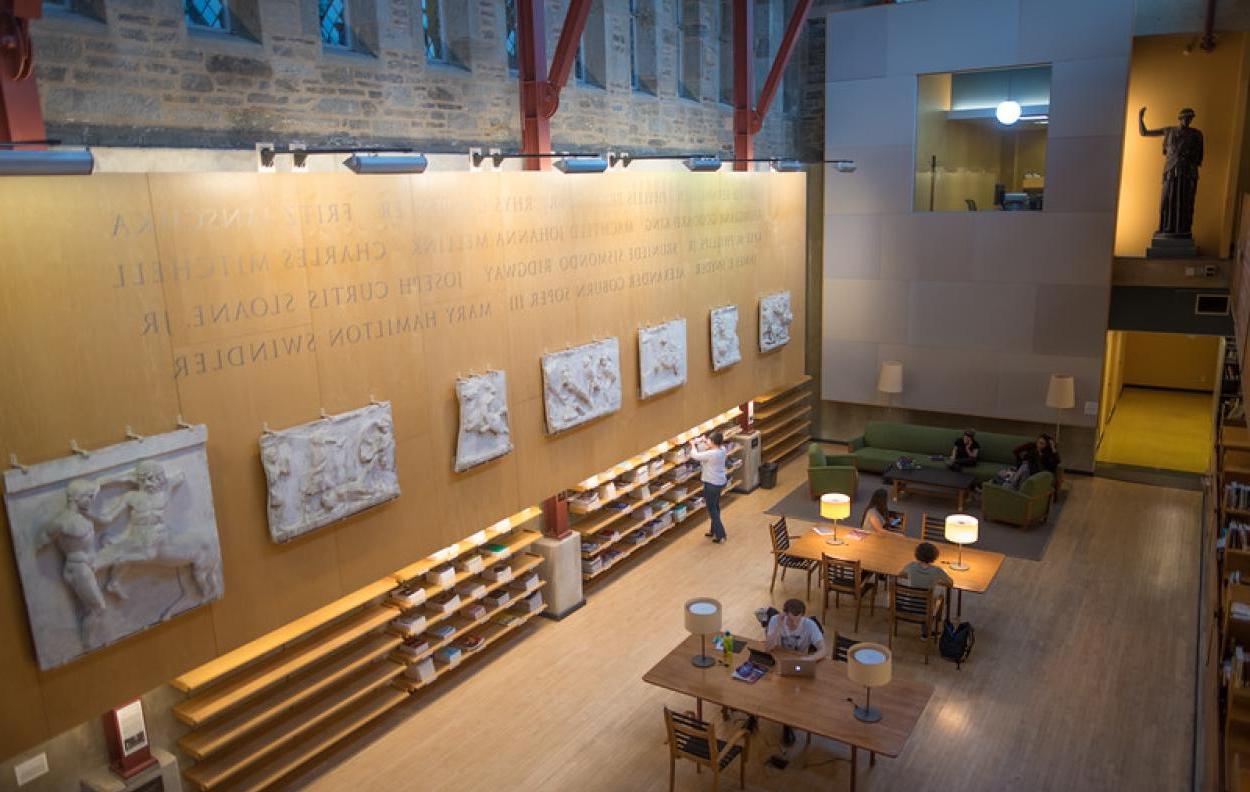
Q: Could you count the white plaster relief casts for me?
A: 7